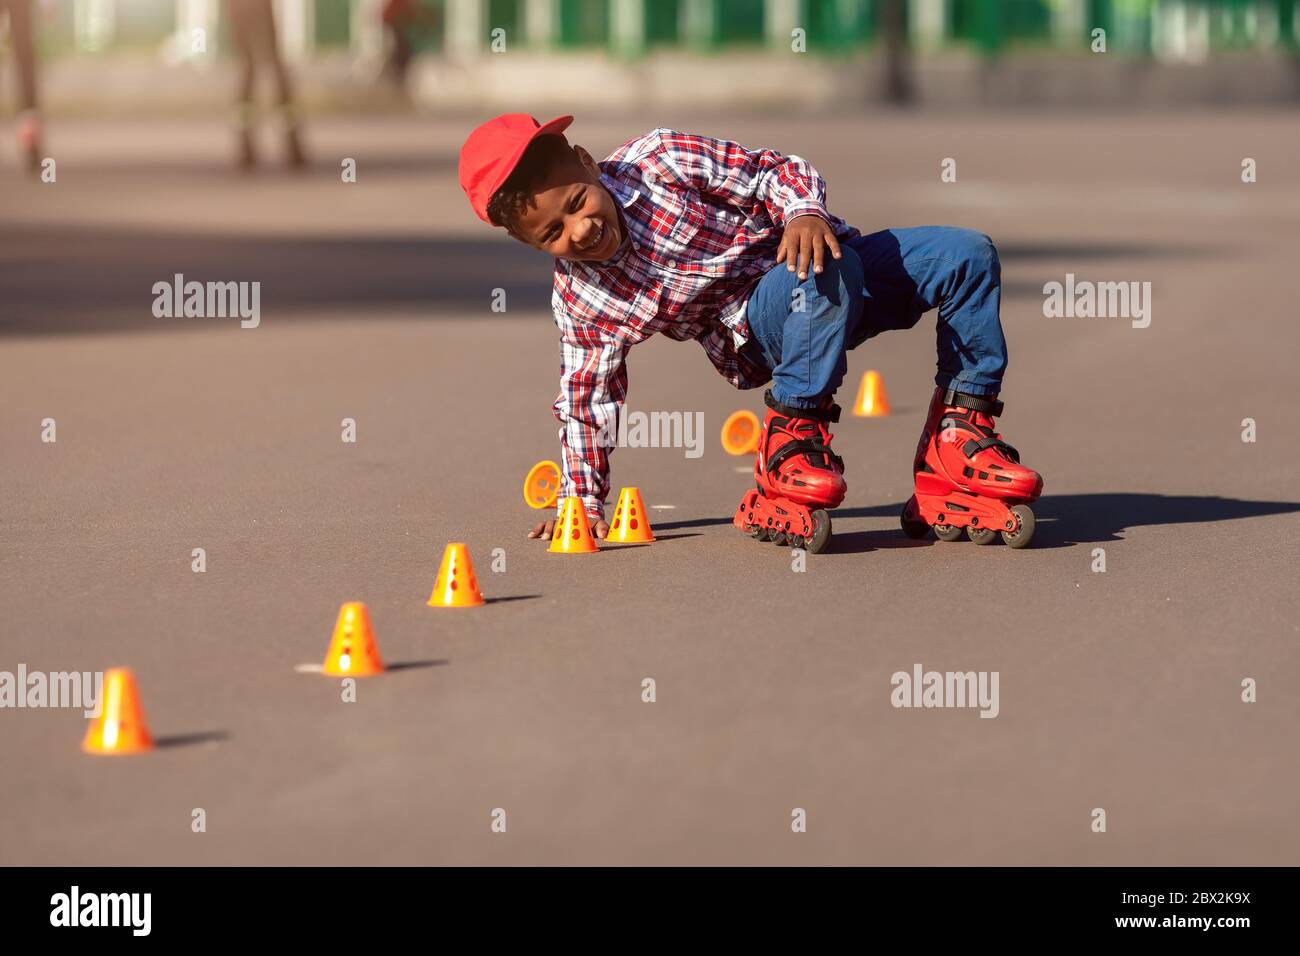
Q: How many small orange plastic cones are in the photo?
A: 8